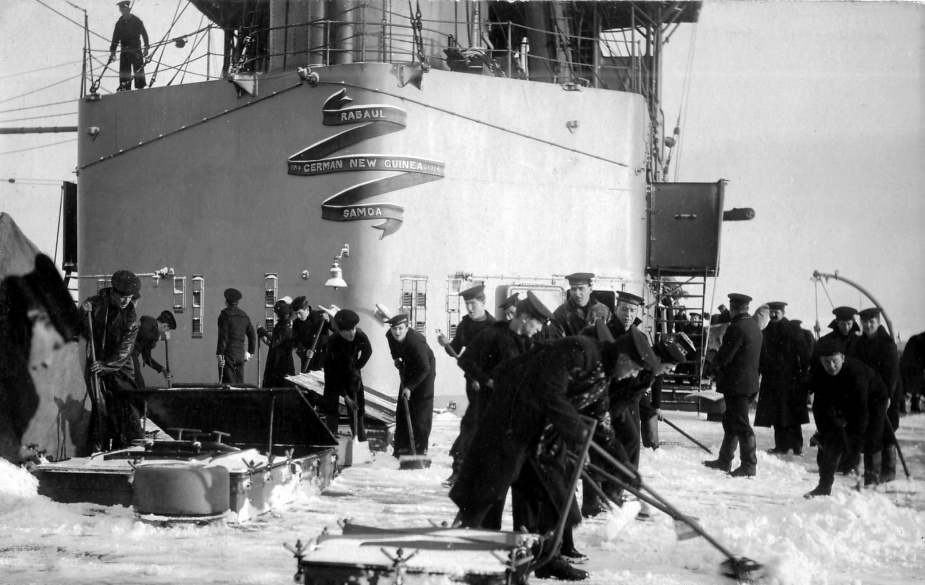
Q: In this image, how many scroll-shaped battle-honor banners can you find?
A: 1